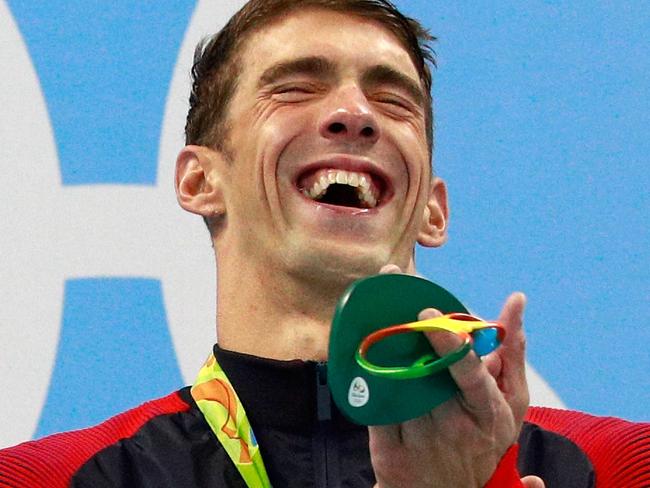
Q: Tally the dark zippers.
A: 1